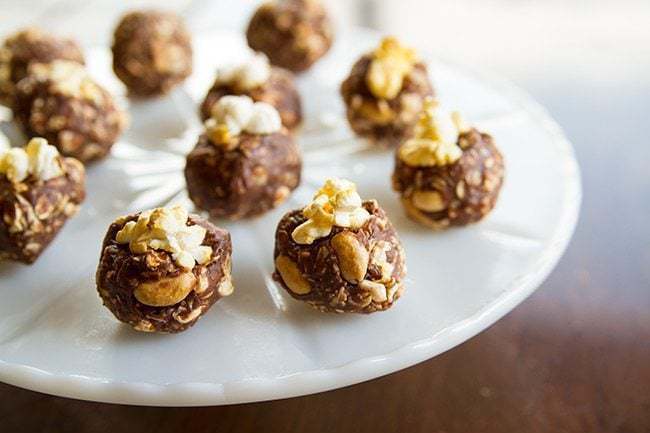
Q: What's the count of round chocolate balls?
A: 11